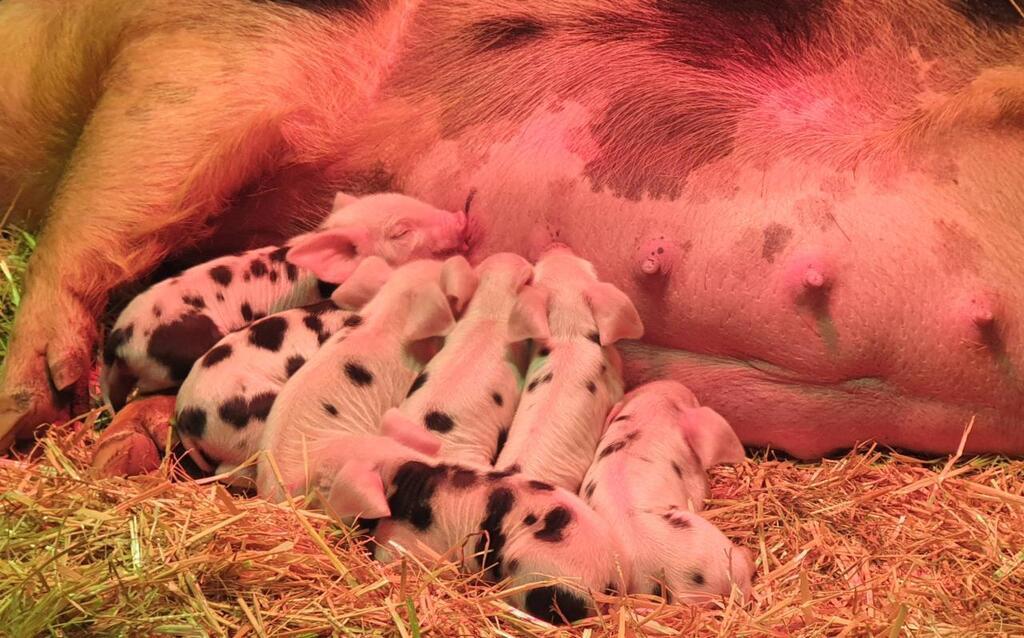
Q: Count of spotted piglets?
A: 7